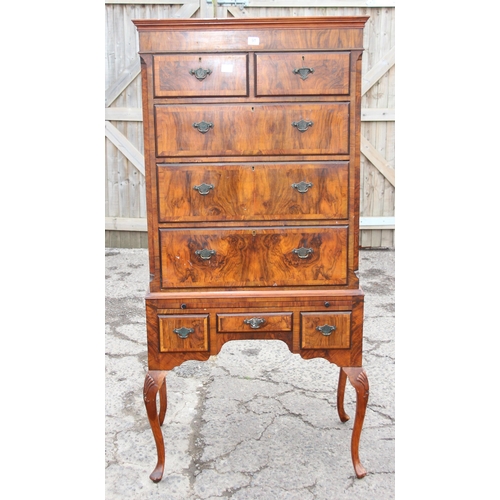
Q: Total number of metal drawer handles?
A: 11